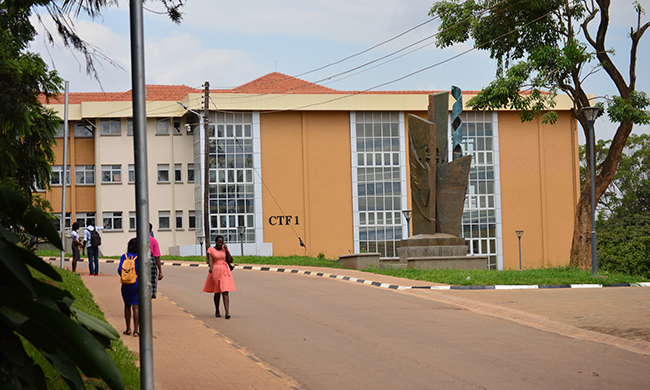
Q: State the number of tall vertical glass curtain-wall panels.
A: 3